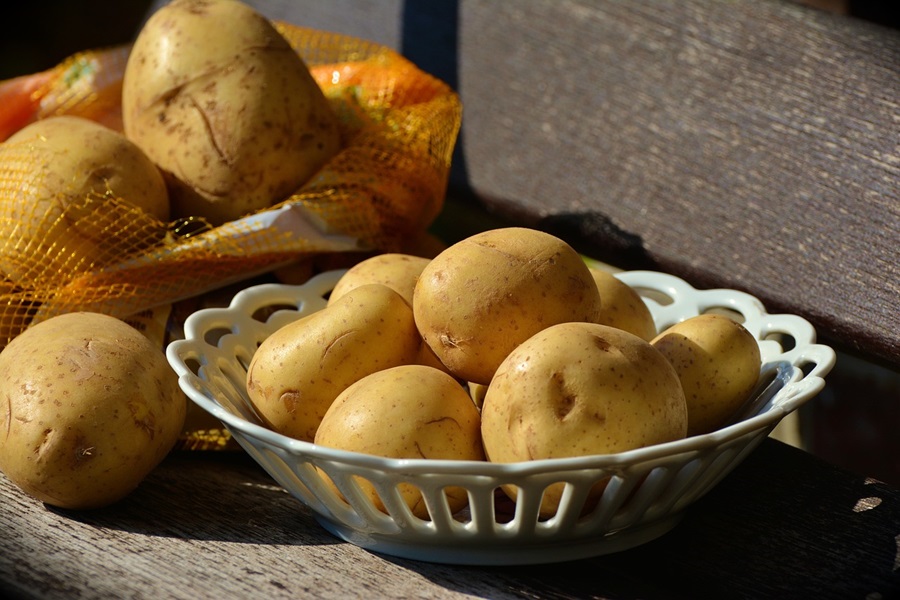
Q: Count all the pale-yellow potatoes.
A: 10